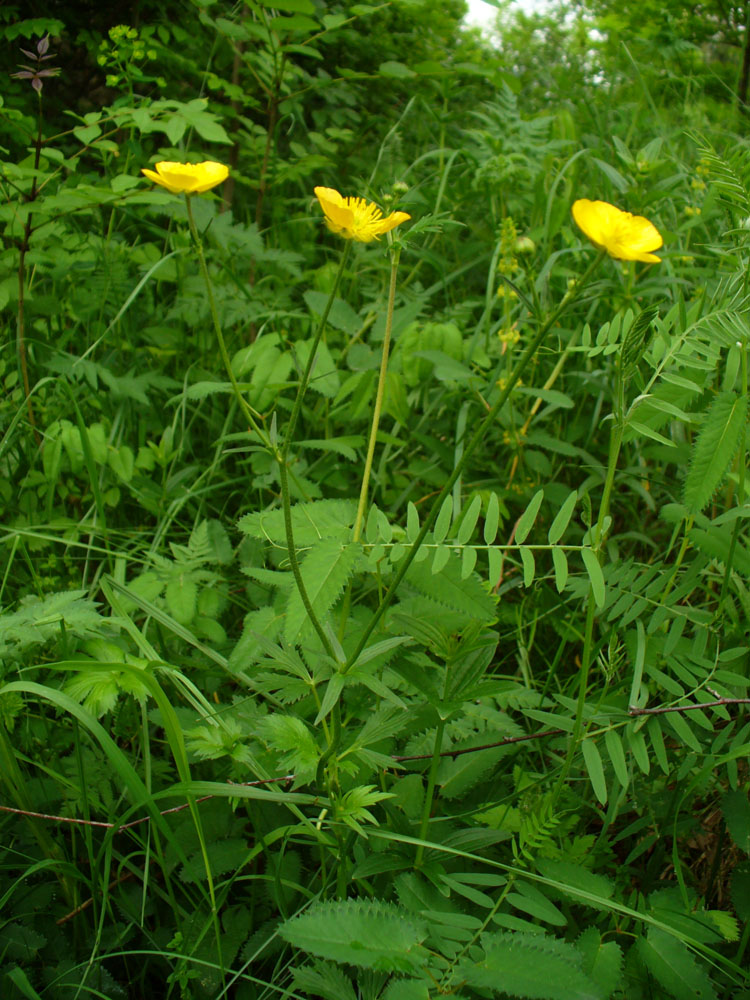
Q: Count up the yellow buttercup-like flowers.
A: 3